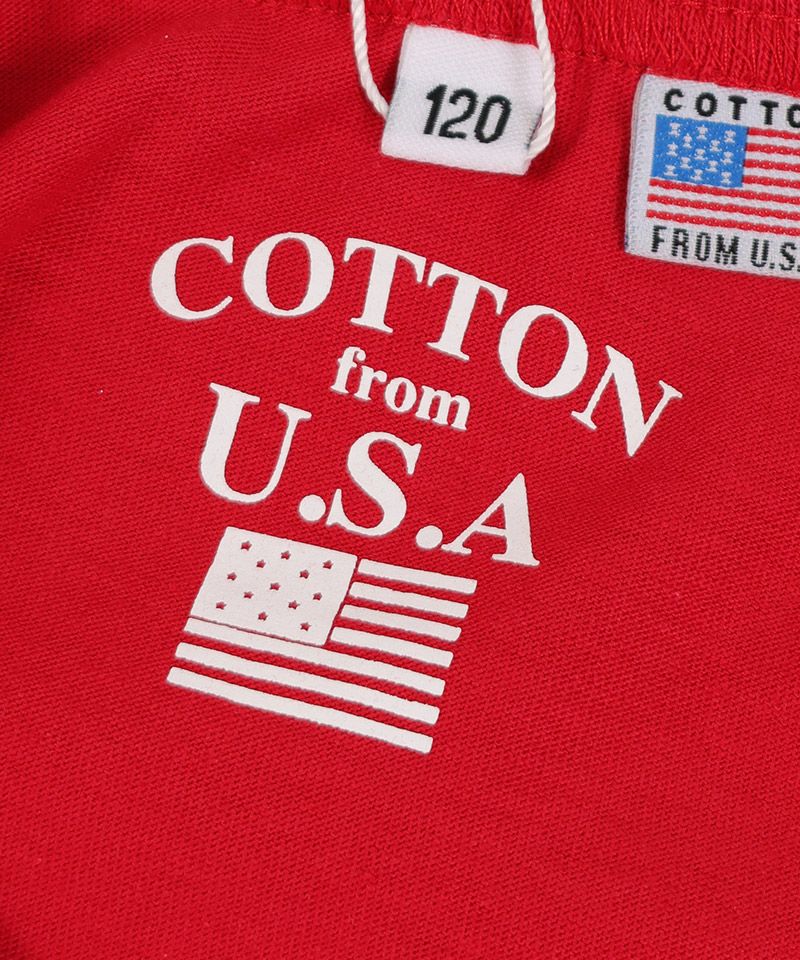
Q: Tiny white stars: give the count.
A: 13